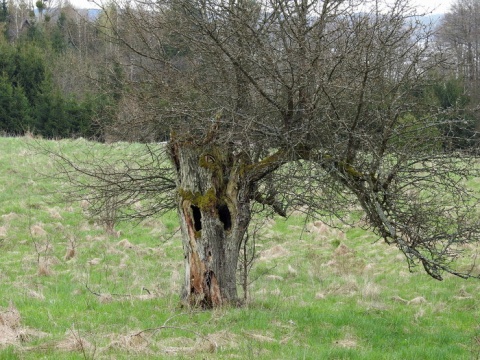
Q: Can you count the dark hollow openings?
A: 2